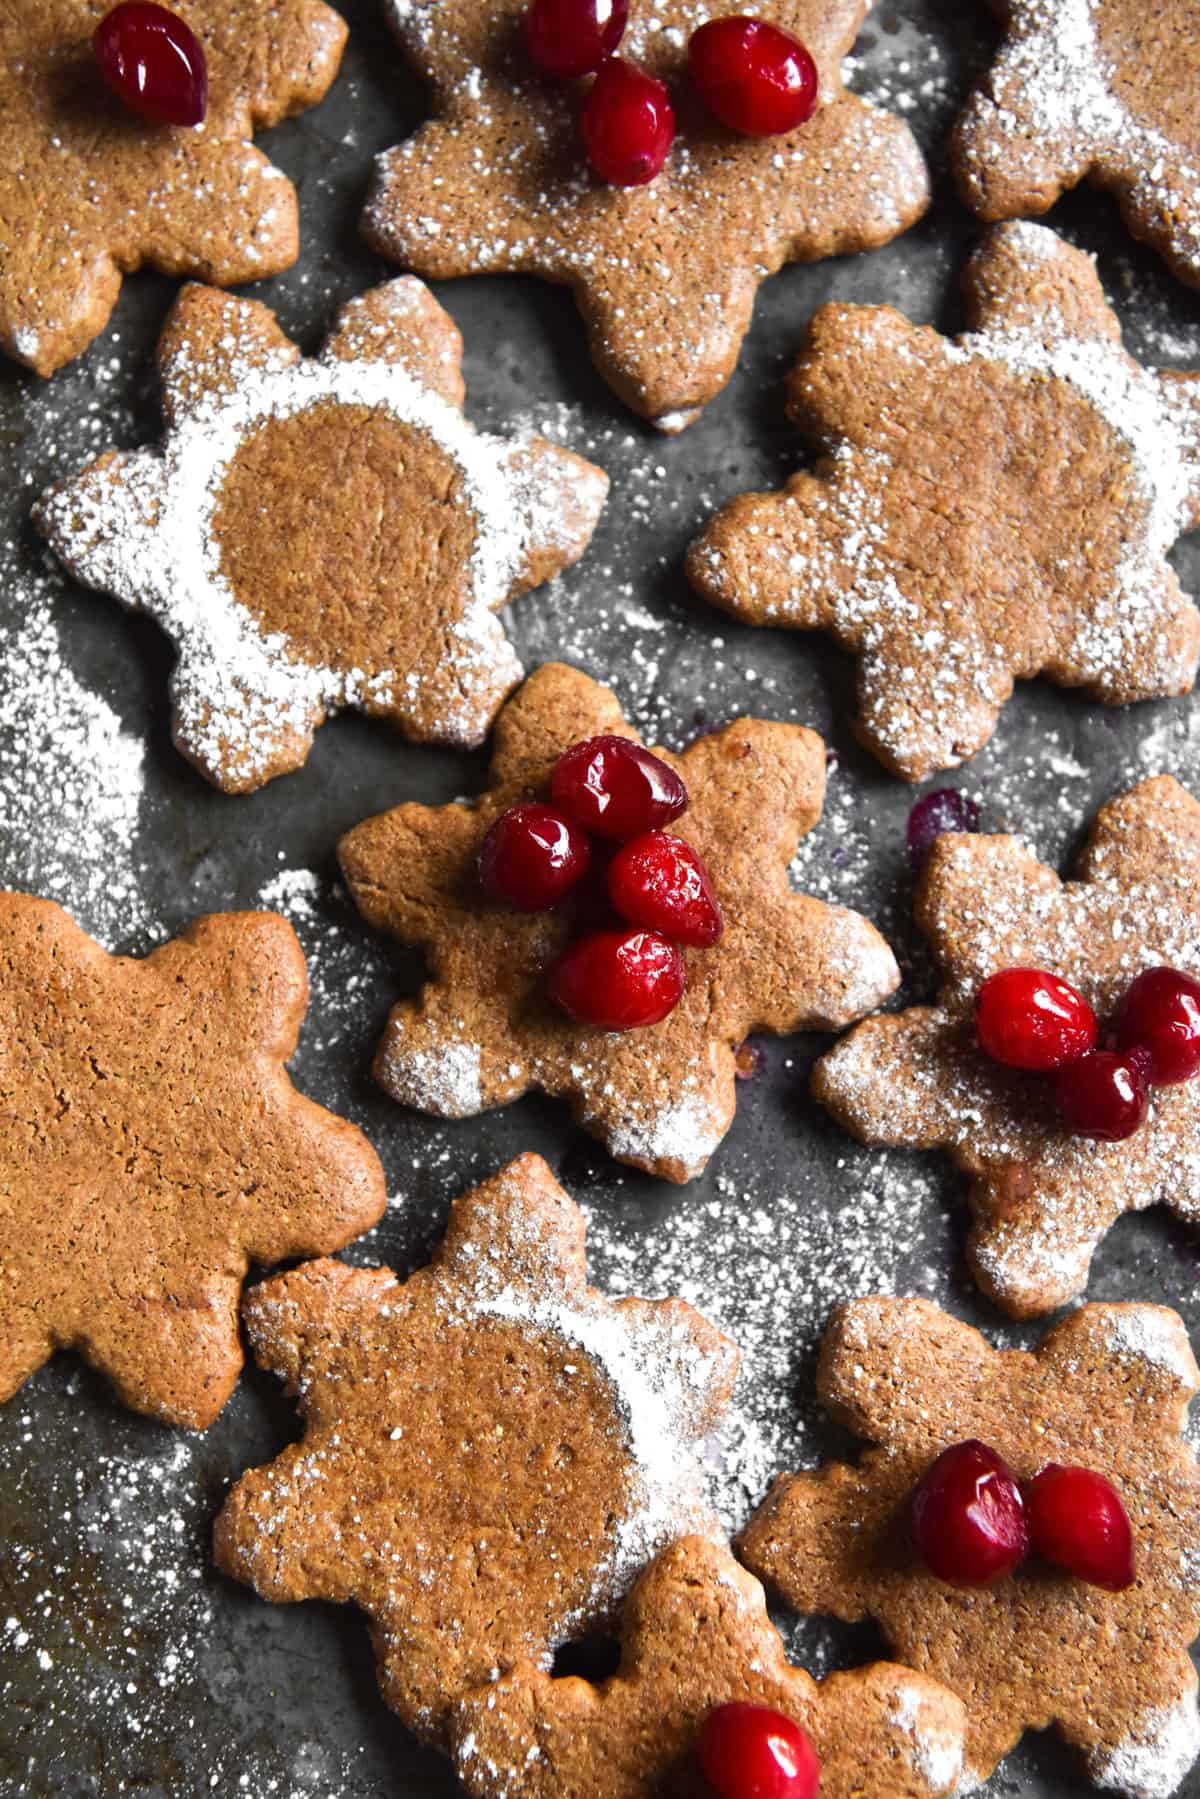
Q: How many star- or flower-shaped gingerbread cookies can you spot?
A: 11